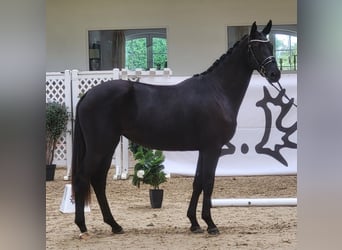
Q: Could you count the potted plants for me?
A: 2